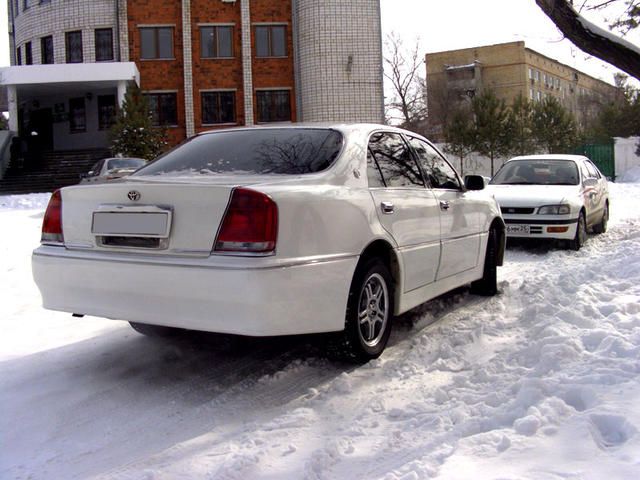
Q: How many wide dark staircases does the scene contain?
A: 1